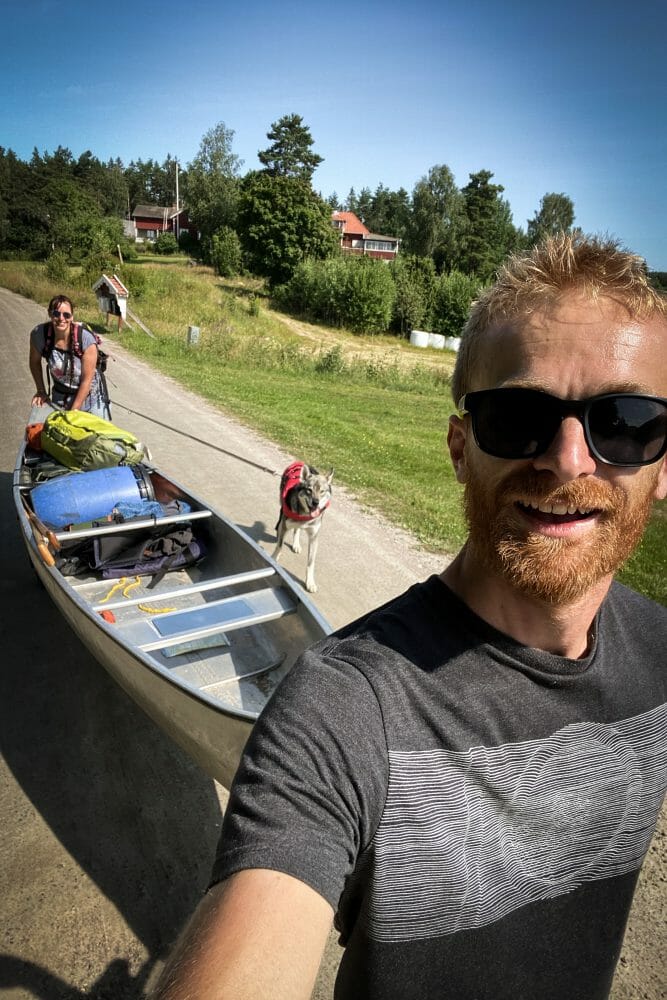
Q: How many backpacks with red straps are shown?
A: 1